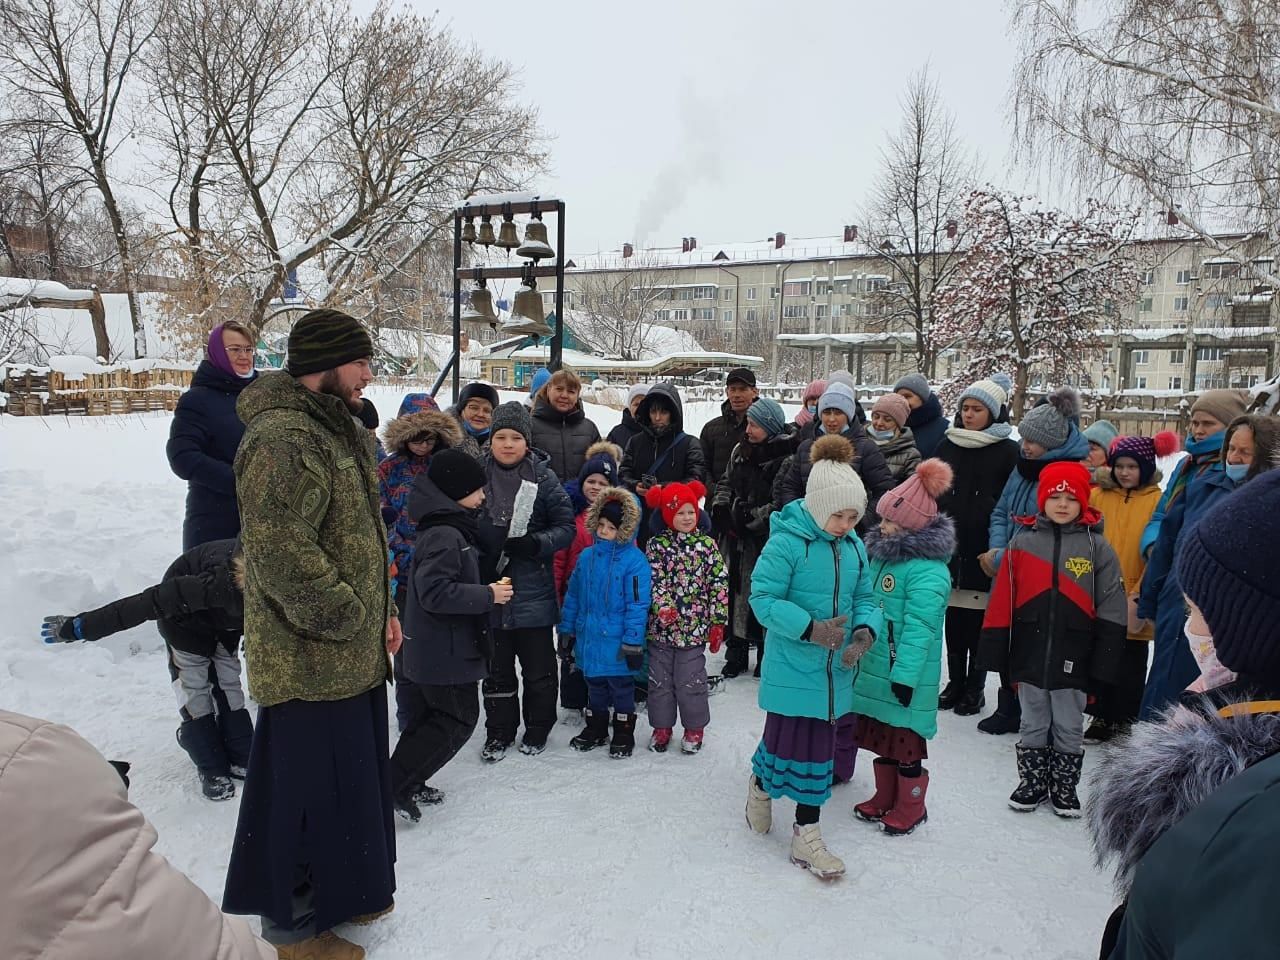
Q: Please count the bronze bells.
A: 6